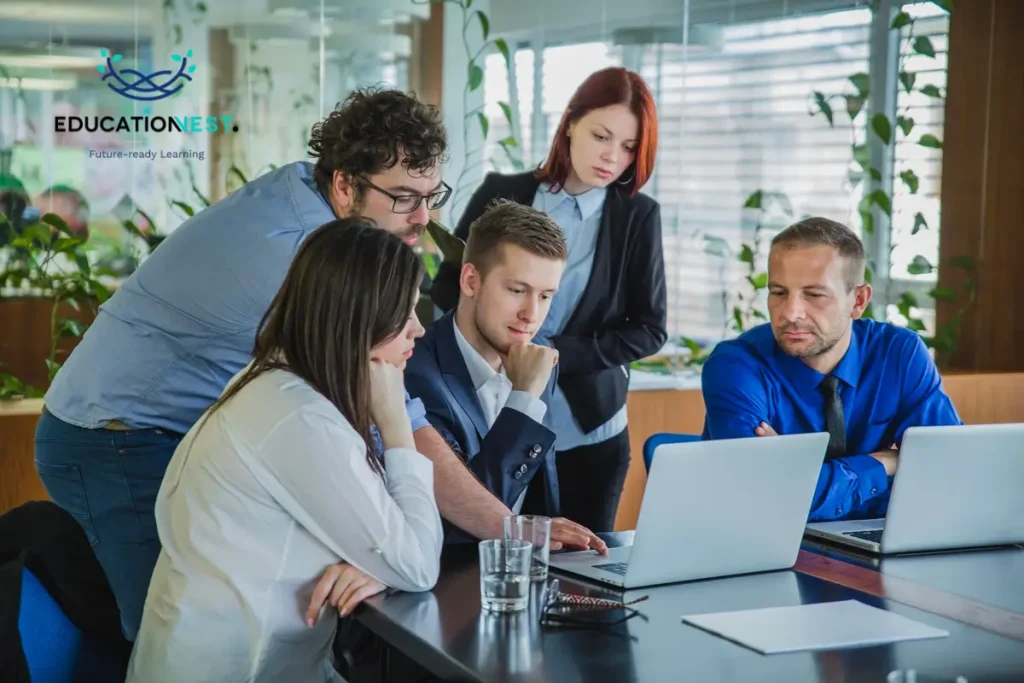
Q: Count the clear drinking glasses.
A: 2